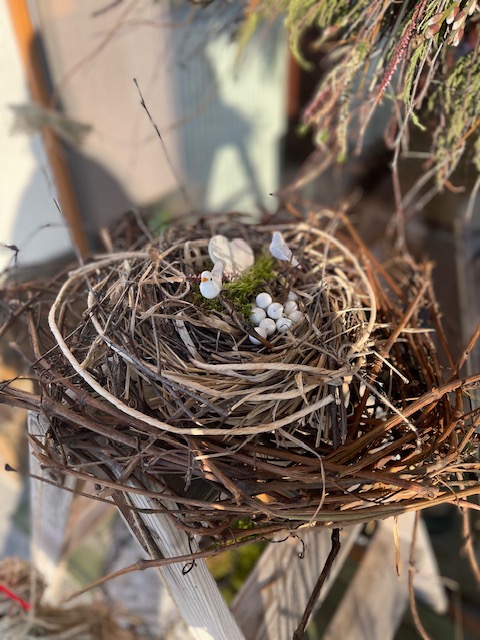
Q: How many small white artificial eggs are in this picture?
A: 9